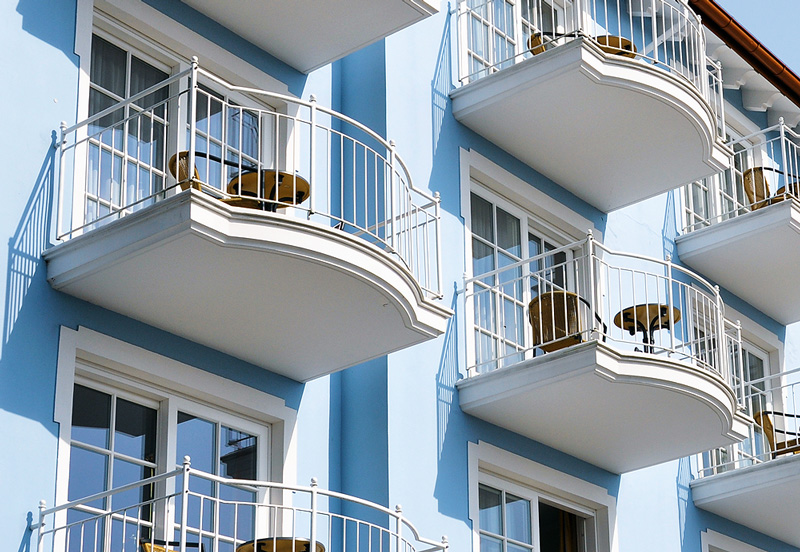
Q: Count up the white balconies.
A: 7